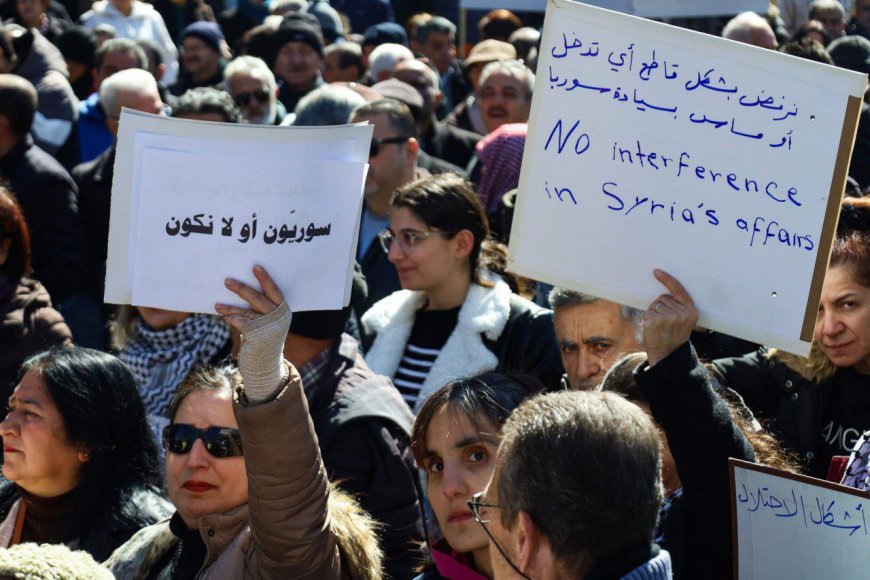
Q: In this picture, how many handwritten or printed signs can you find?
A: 3